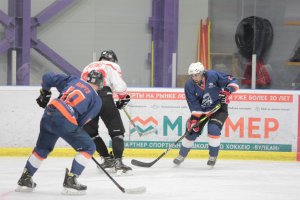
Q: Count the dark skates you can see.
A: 6